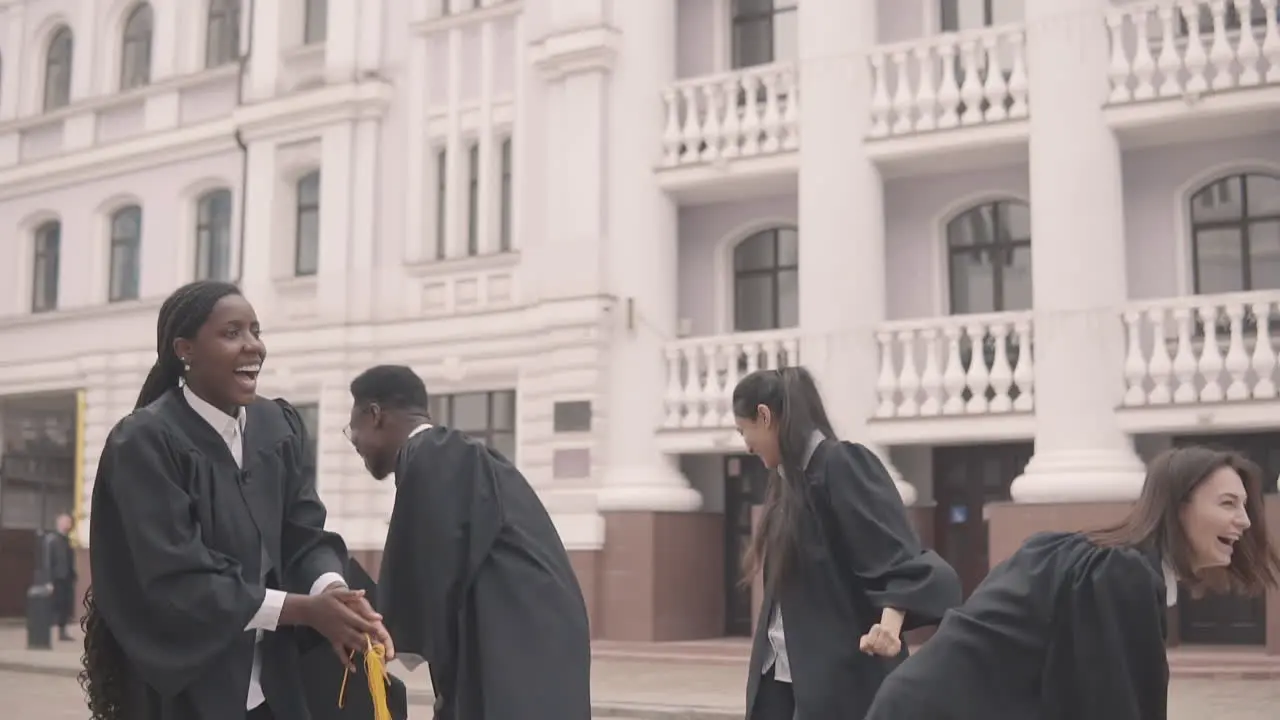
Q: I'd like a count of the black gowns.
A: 4